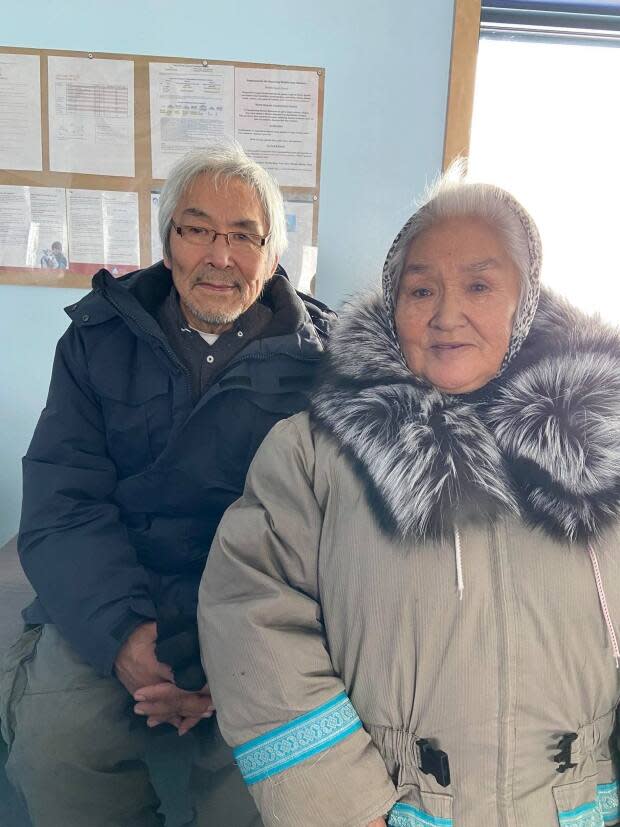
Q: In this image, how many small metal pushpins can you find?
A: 4